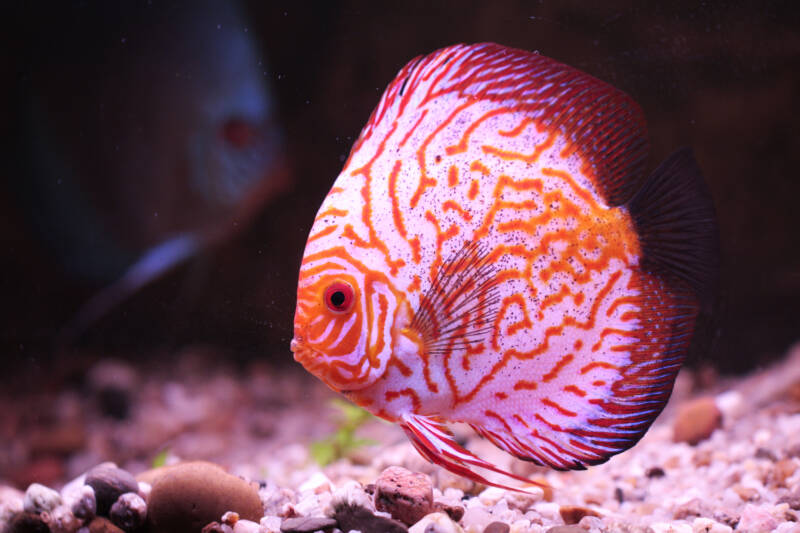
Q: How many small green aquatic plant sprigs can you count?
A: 2